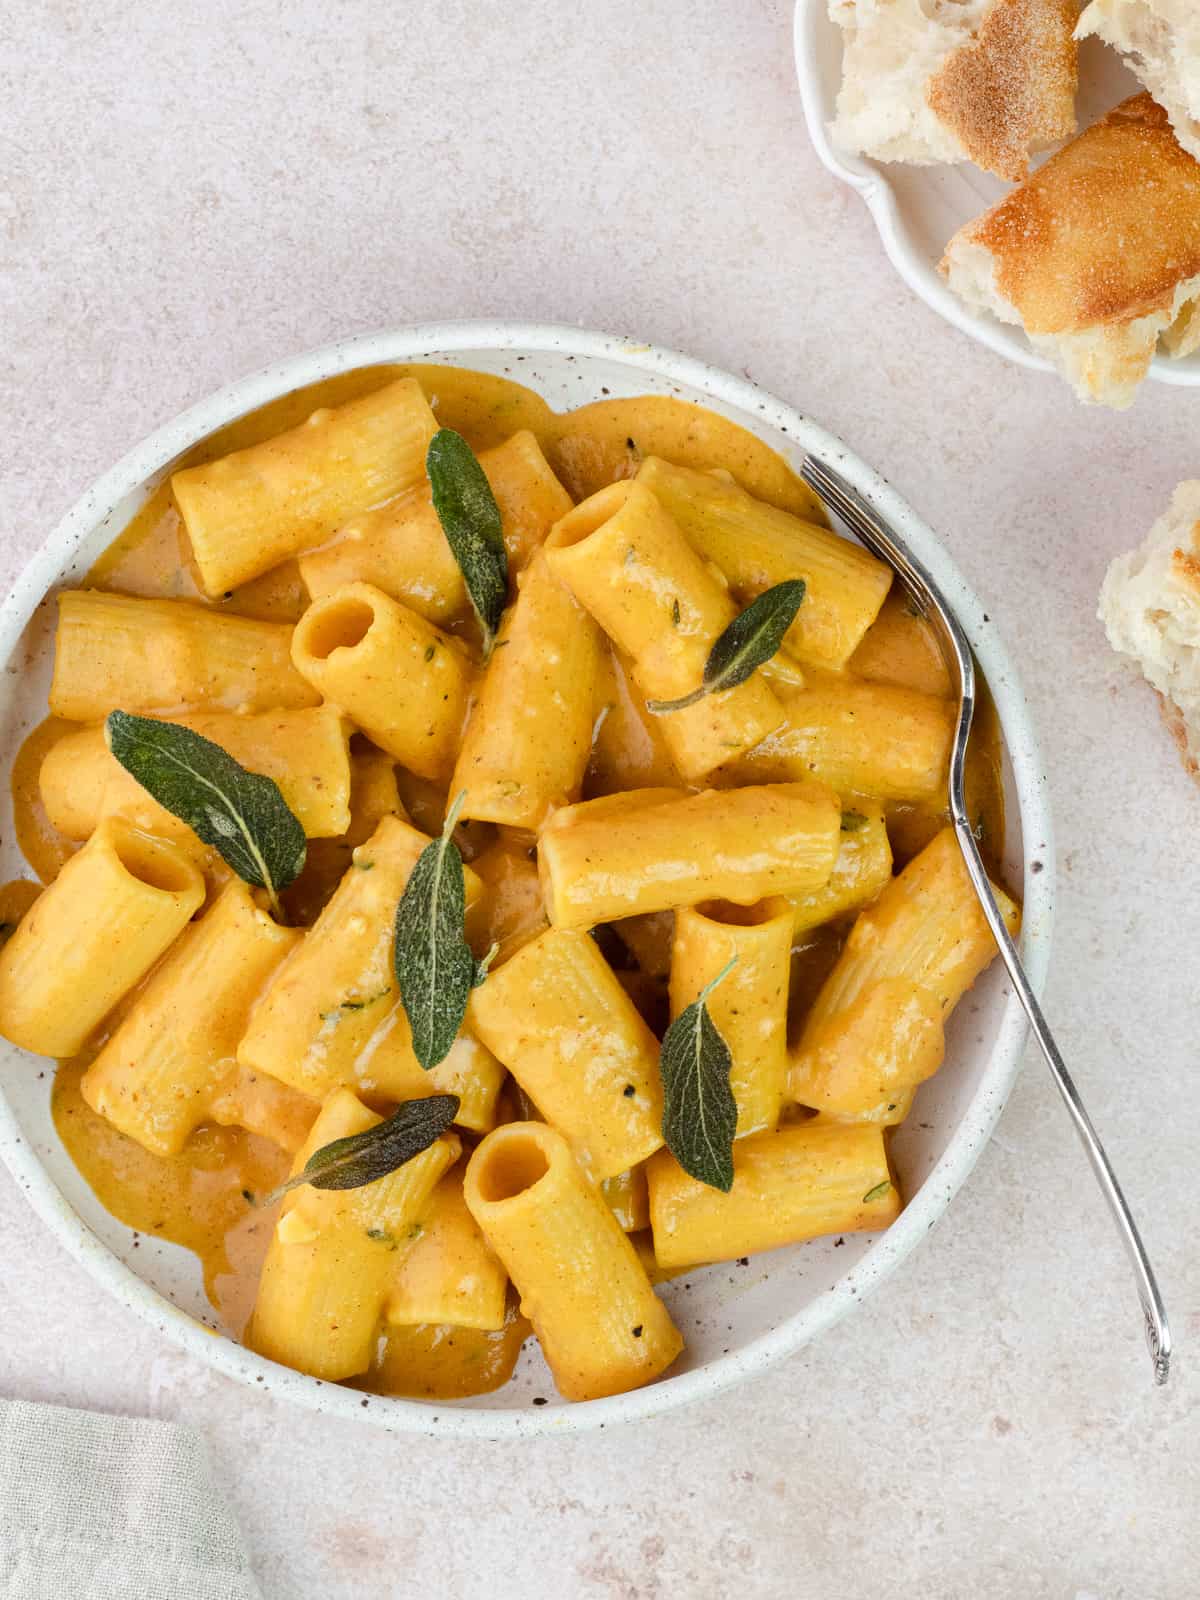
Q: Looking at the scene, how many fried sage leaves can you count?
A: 6